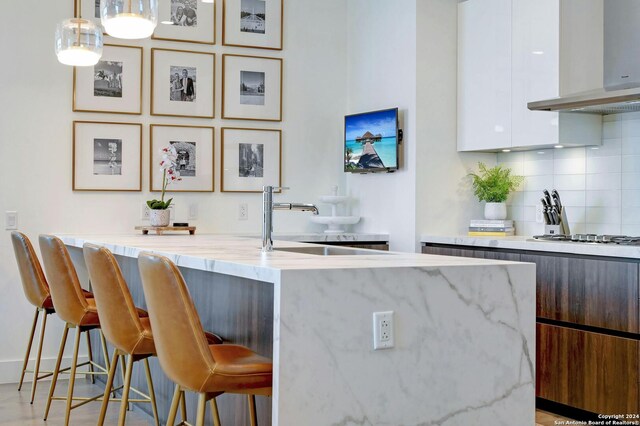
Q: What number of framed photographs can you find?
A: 9